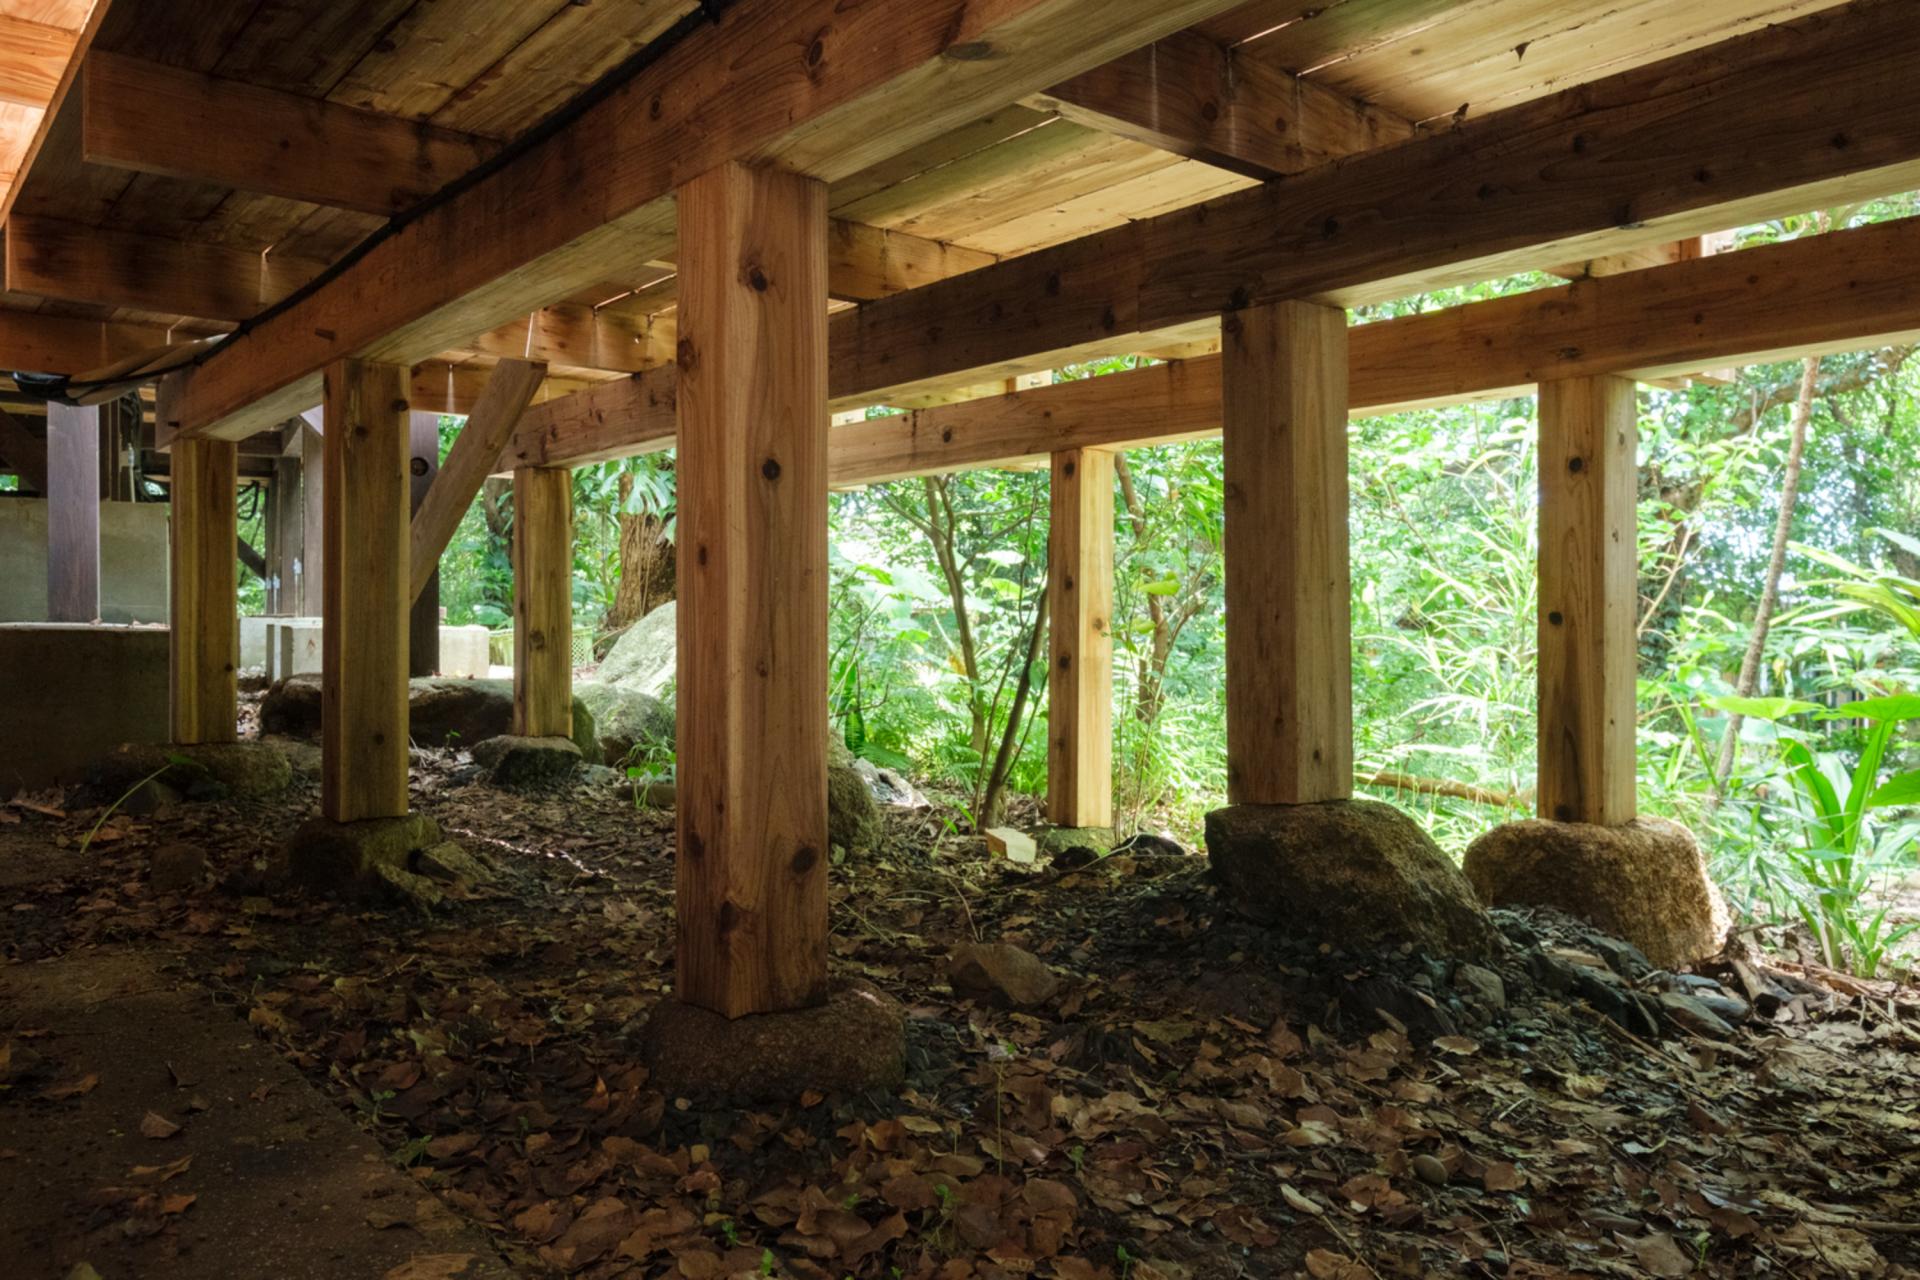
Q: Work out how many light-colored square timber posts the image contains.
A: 7